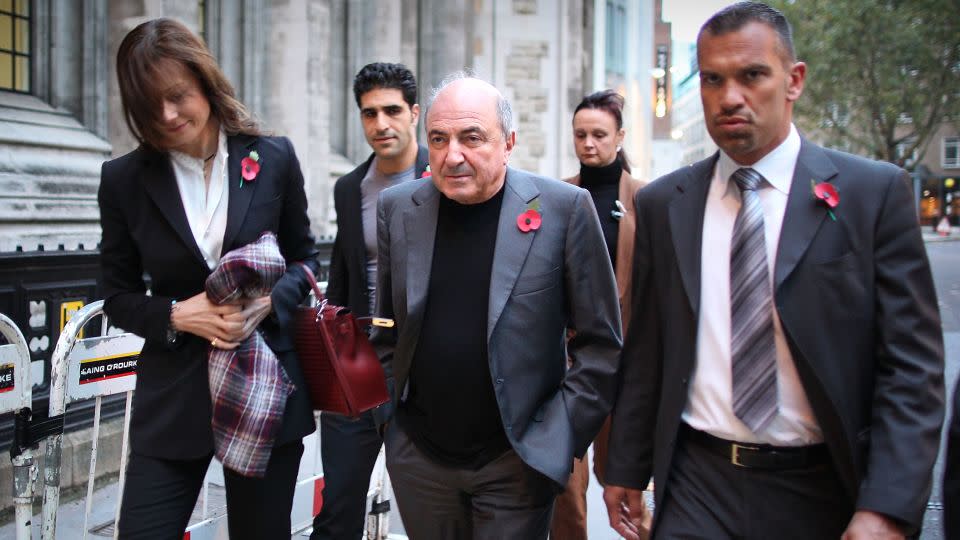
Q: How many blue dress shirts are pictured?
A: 0